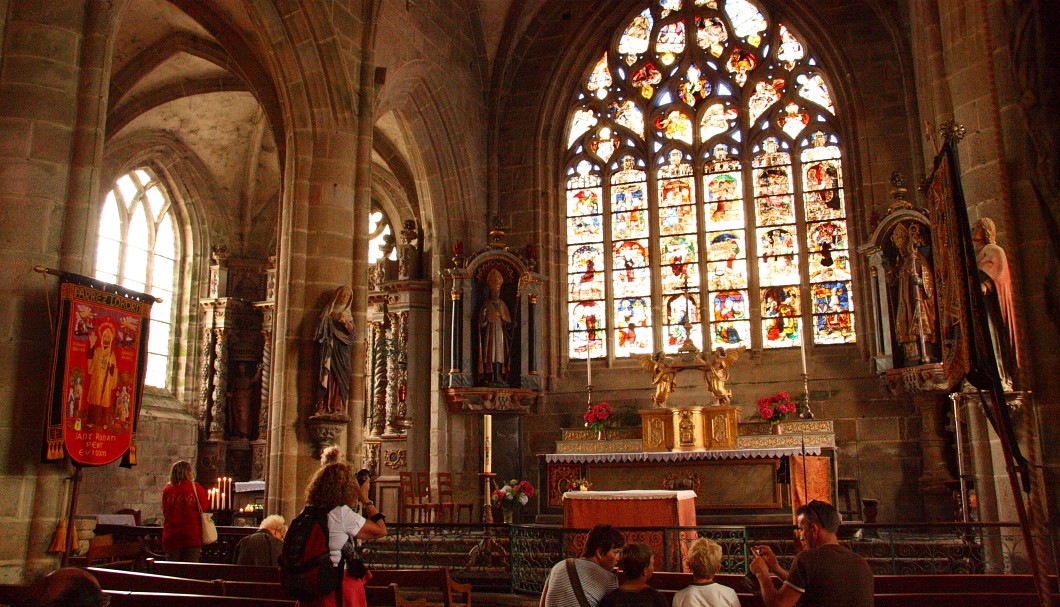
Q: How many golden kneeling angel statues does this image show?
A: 2